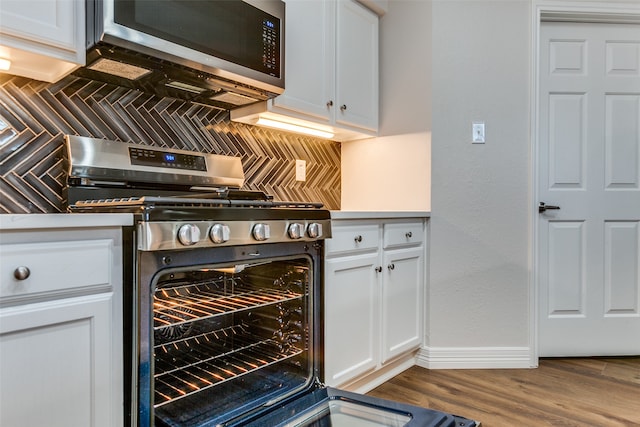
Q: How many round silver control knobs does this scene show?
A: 5